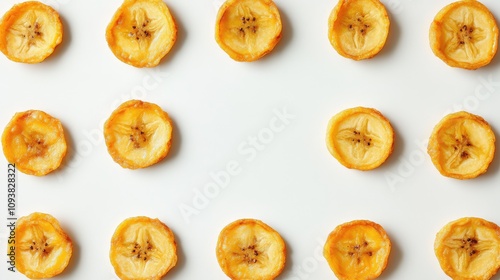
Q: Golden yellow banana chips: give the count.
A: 14